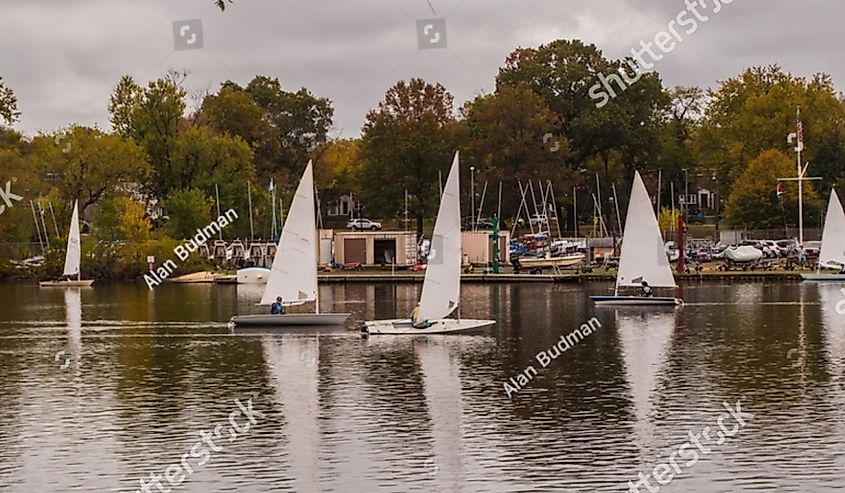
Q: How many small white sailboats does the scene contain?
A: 5